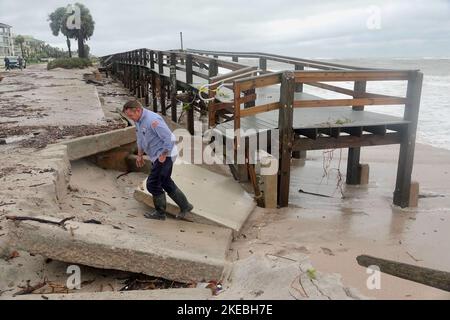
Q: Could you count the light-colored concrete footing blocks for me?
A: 3